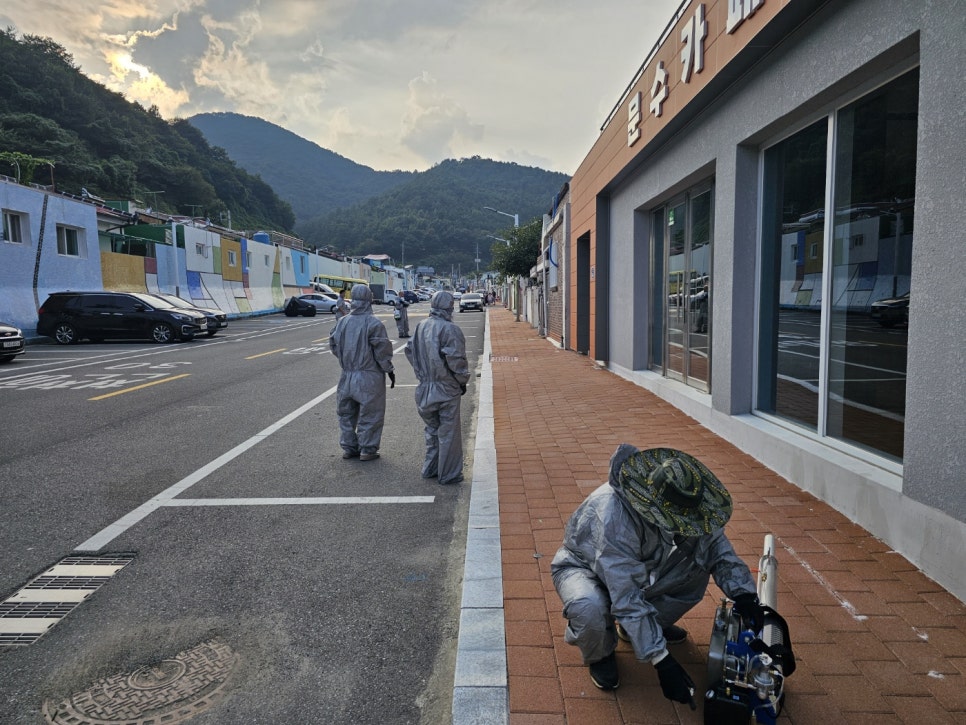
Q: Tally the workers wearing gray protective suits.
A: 4